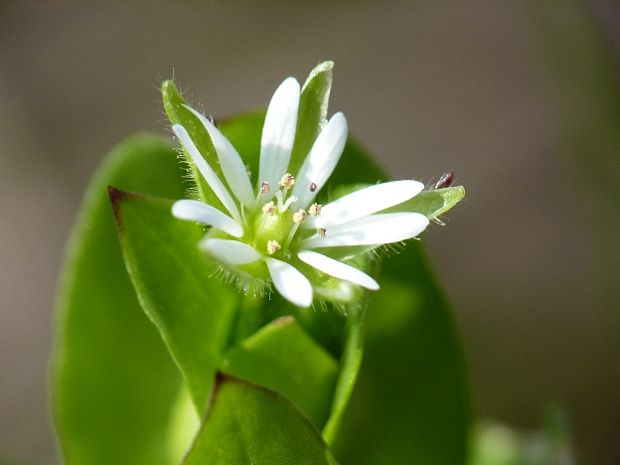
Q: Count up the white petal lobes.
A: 10